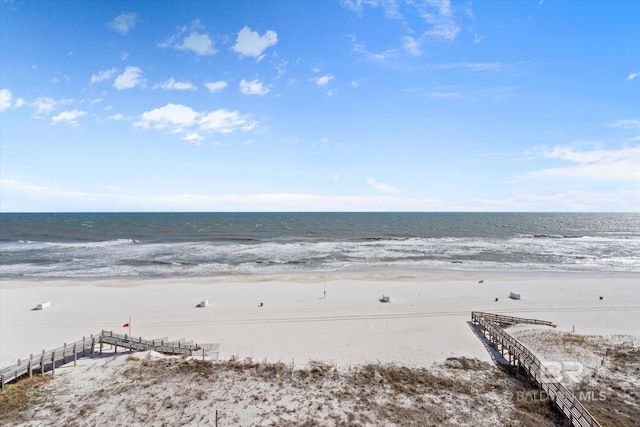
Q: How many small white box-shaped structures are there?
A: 4